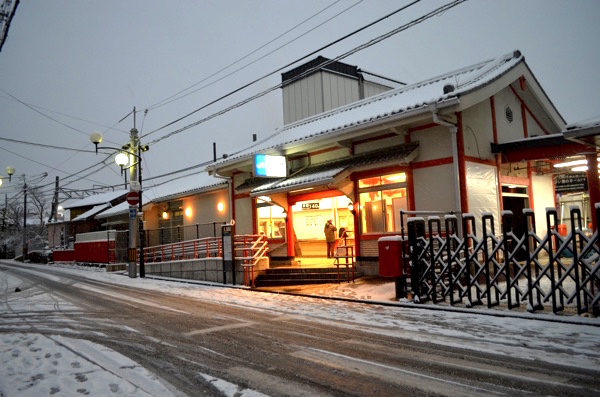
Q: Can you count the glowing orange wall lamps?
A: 3